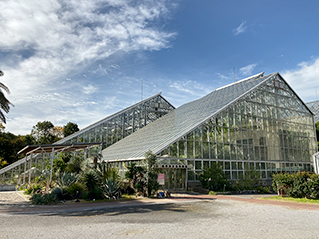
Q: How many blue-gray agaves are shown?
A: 2